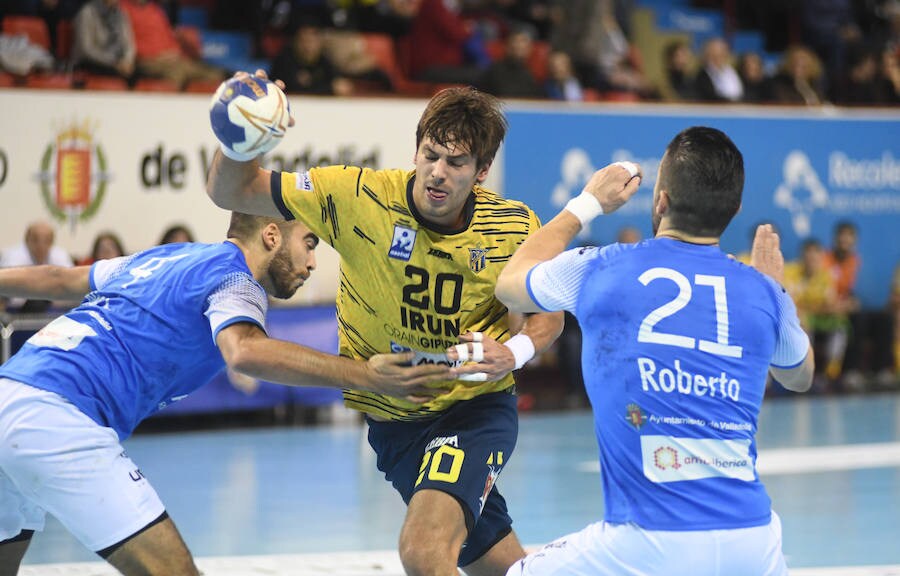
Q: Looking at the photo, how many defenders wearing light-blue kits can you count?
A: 2